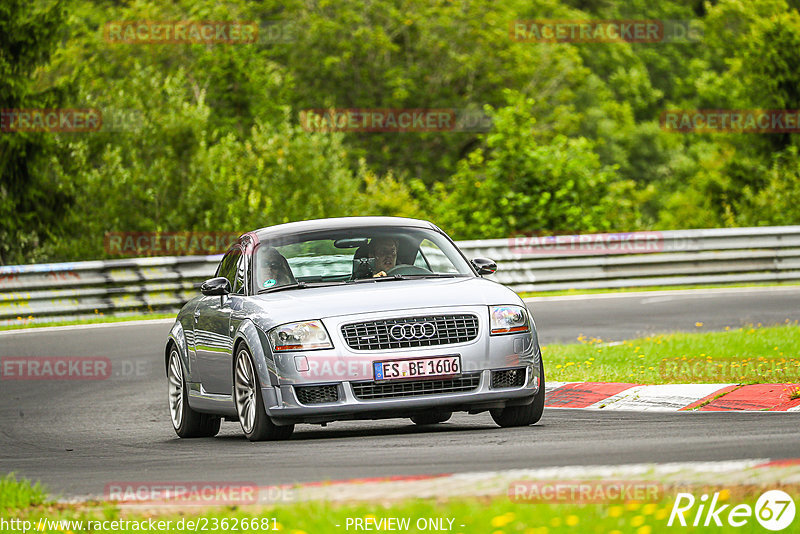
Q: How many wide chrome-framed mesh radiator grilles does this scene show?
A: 1